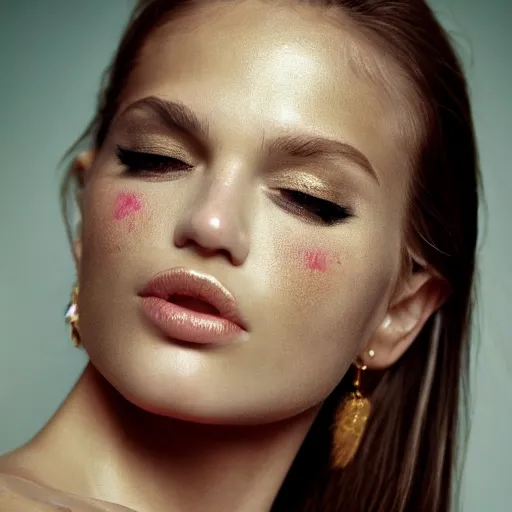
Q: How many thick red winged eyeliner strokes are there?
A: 0